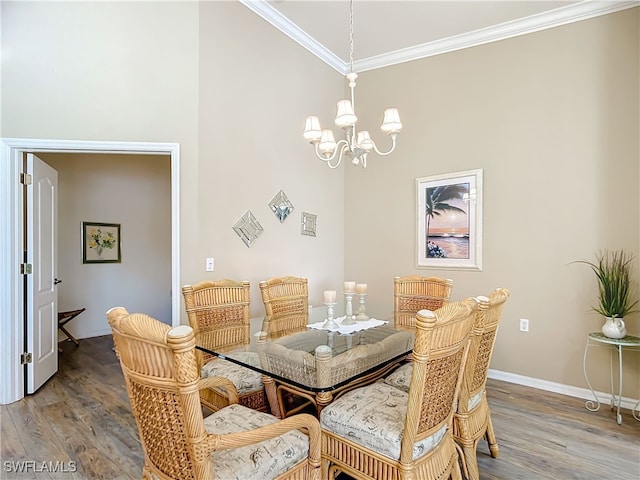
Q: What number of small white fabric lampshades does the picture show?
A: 5